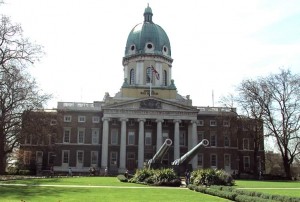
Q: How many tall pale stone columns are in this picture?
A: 6